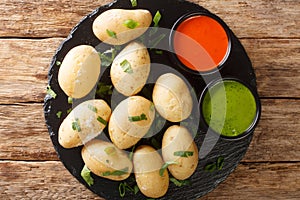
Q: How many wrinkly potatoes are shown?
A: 9